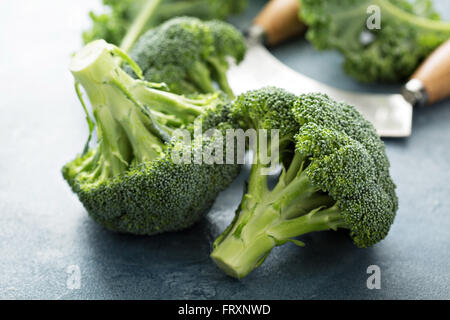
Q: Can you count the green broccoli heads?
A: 3